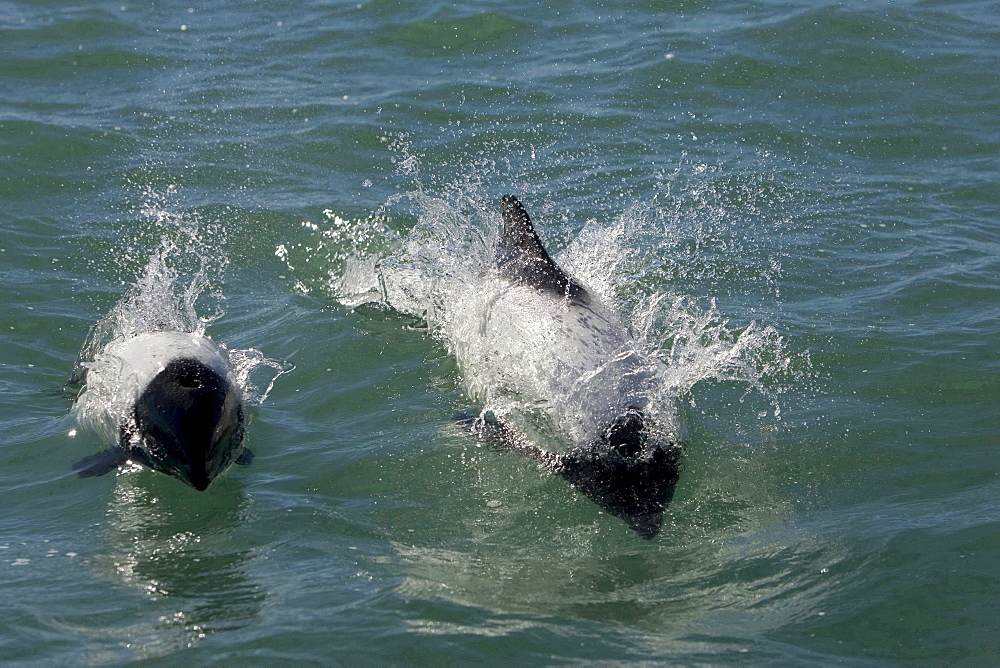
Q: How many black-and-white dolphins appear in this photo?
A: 2